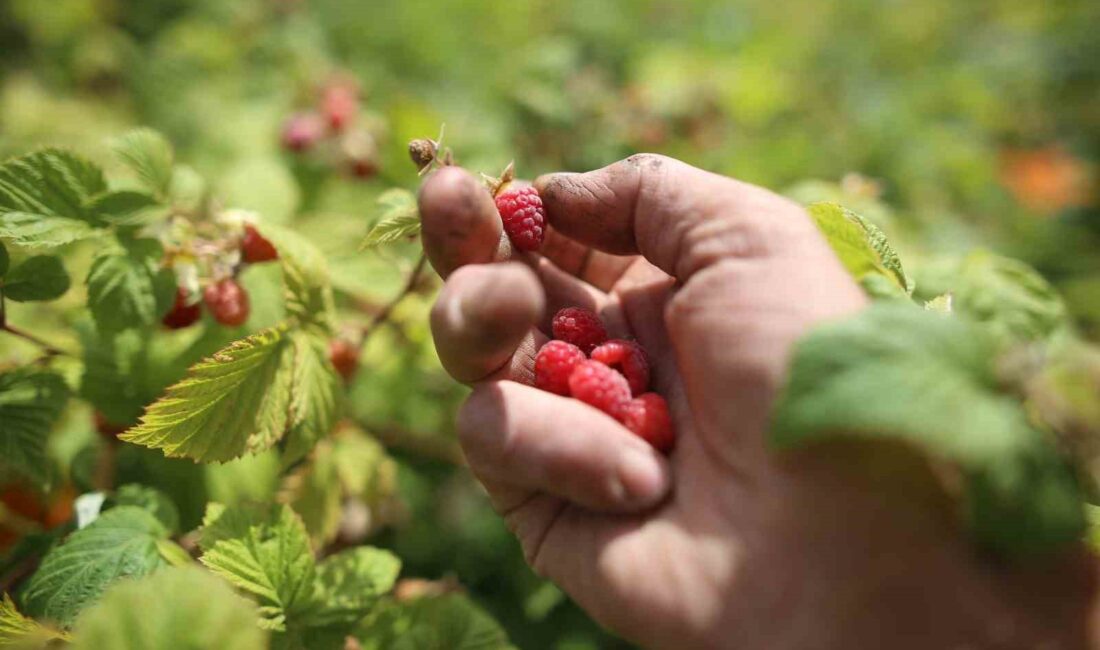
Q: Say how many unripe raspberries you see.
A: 1